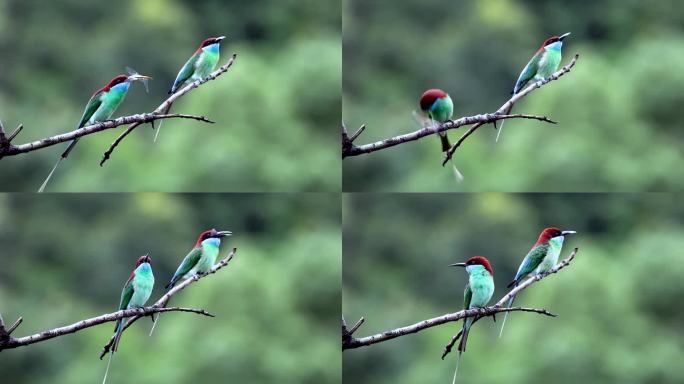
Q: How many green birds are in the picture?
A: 8